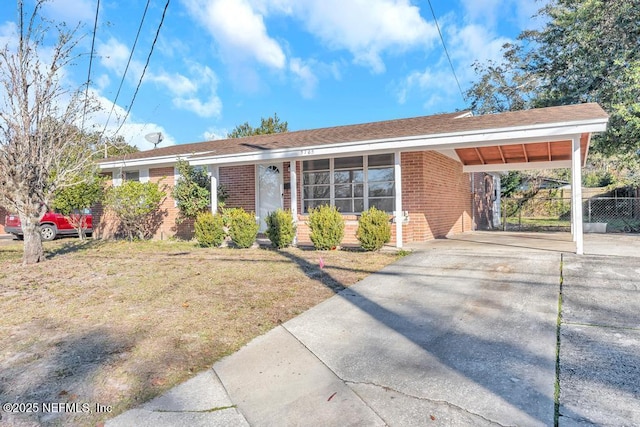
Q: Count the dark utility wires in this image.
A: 4